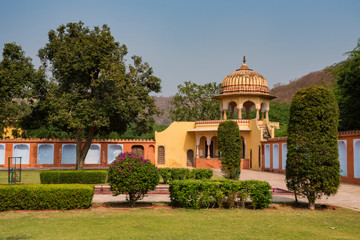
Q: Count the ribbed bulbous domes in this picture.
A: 1